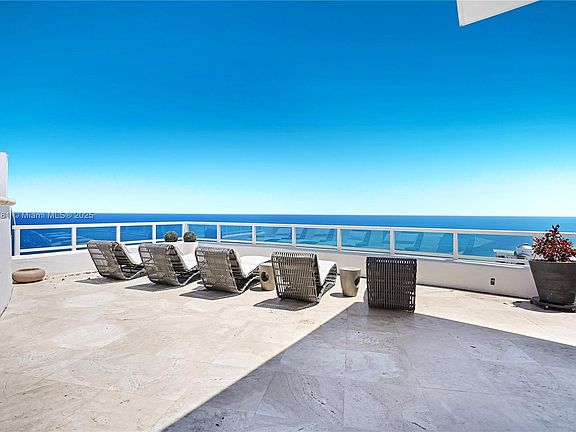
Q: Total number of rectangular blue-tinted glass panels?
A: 11